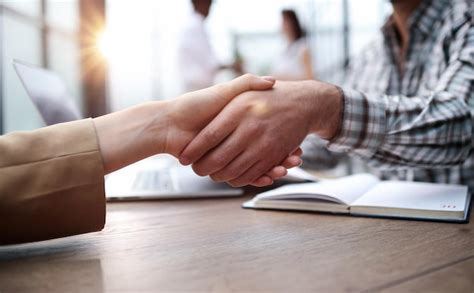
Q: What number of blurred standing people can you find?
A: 2